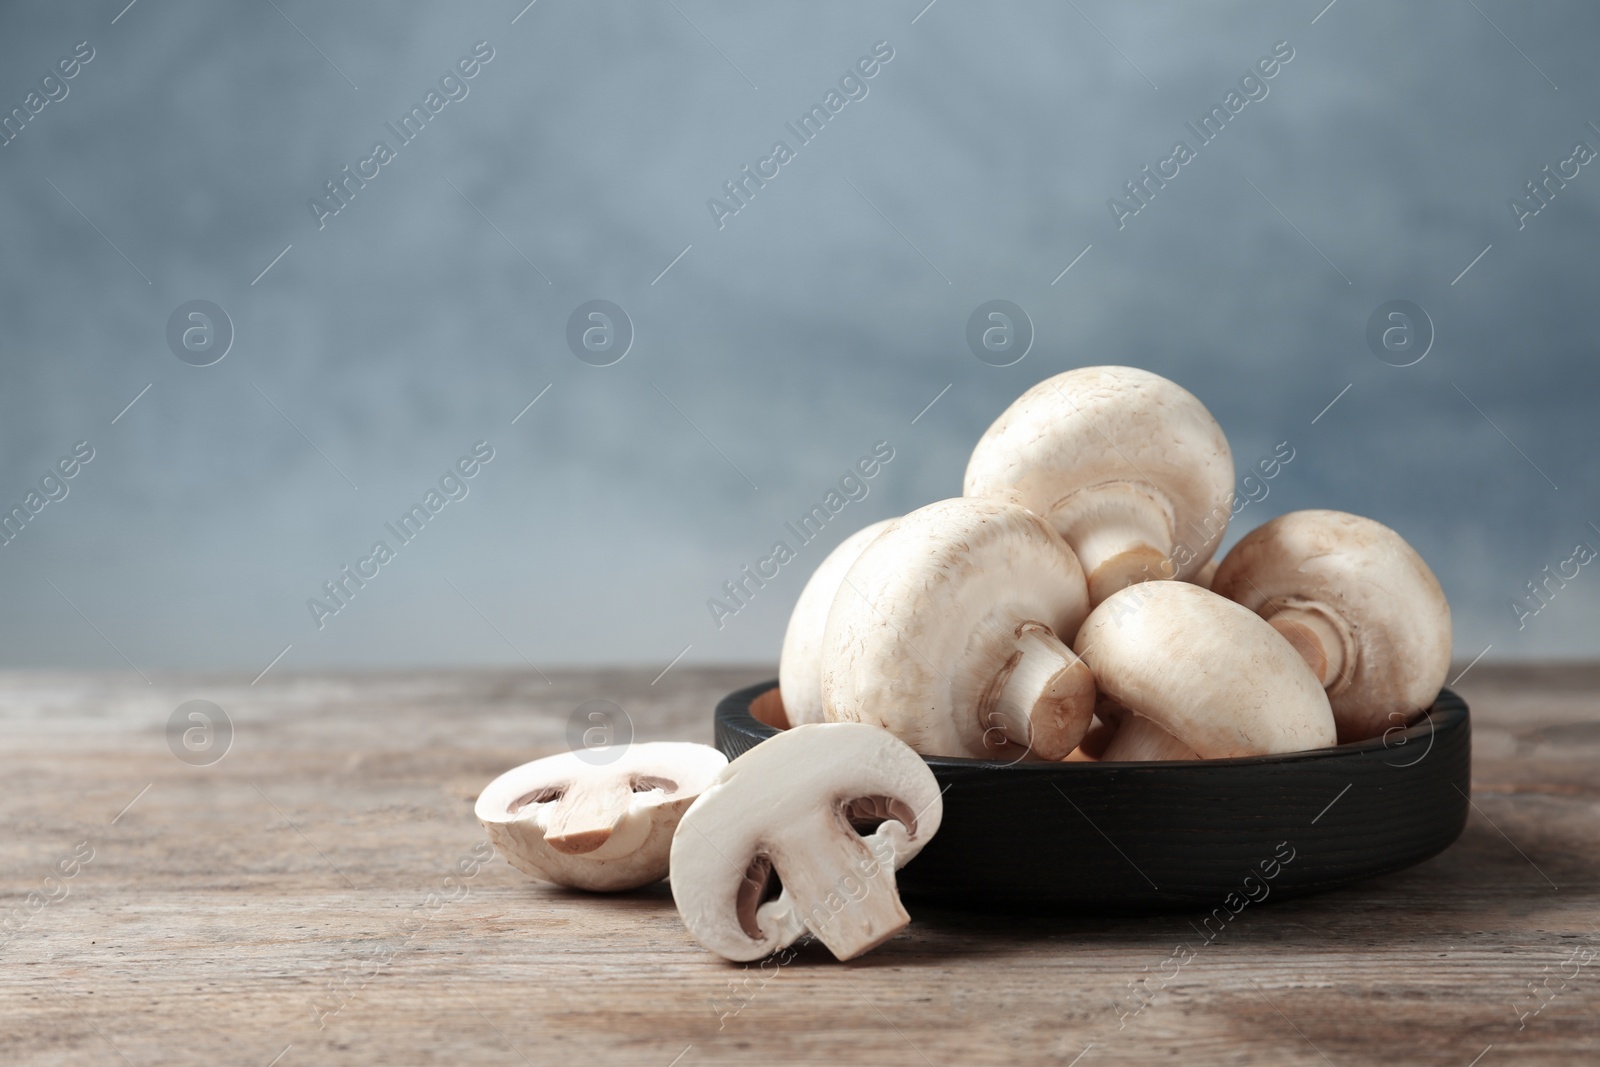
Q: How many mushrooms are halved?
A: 2